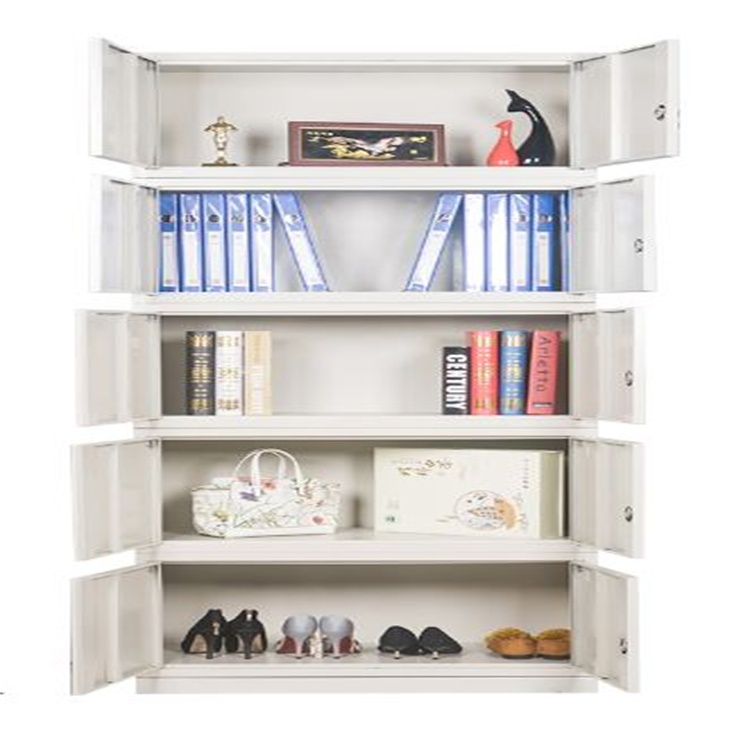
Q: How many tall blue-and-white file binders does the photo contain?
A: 12